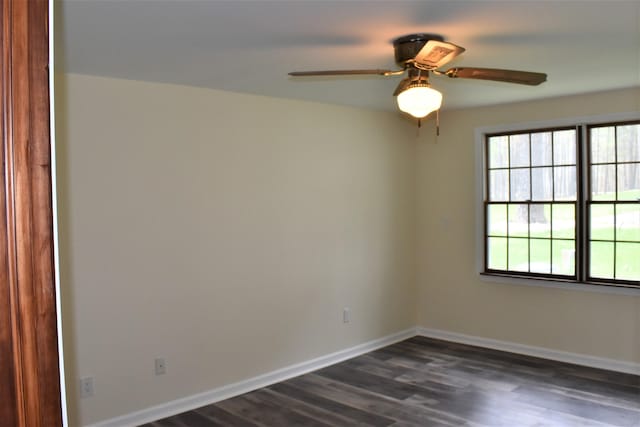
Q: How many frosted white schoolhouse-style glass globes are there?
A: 1